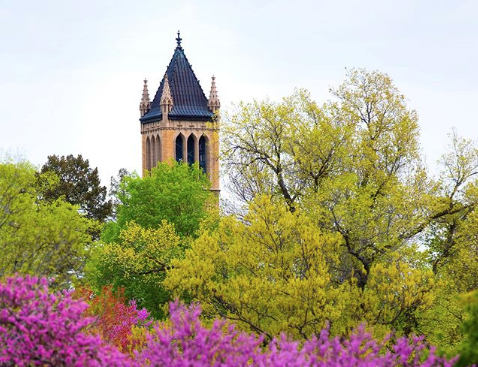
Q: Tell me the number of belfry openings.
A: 6